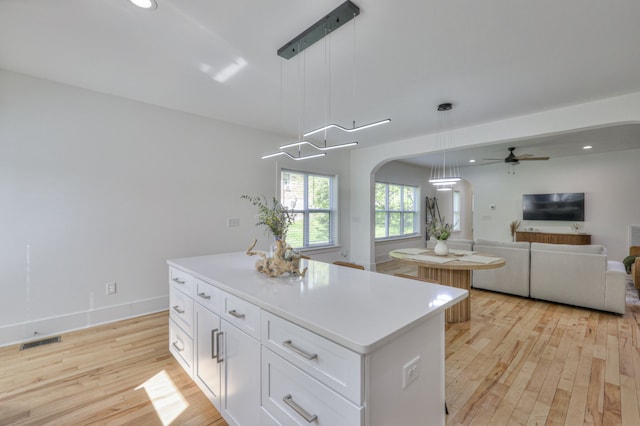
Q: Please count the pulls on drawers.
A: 7